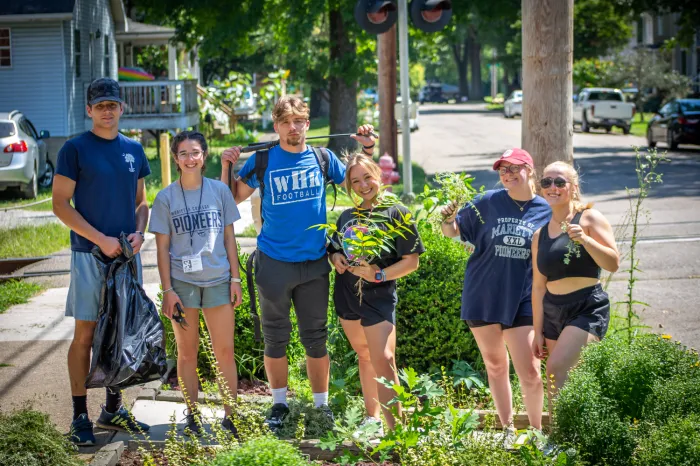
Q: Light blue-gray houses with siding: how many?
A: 1